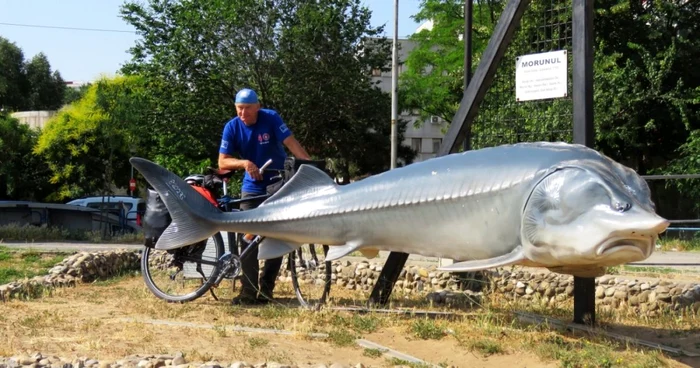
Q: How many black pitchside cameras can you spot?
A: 0